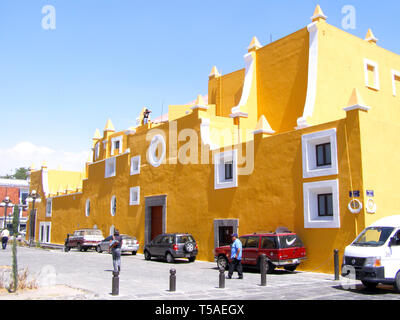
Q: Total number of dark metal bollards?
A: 5